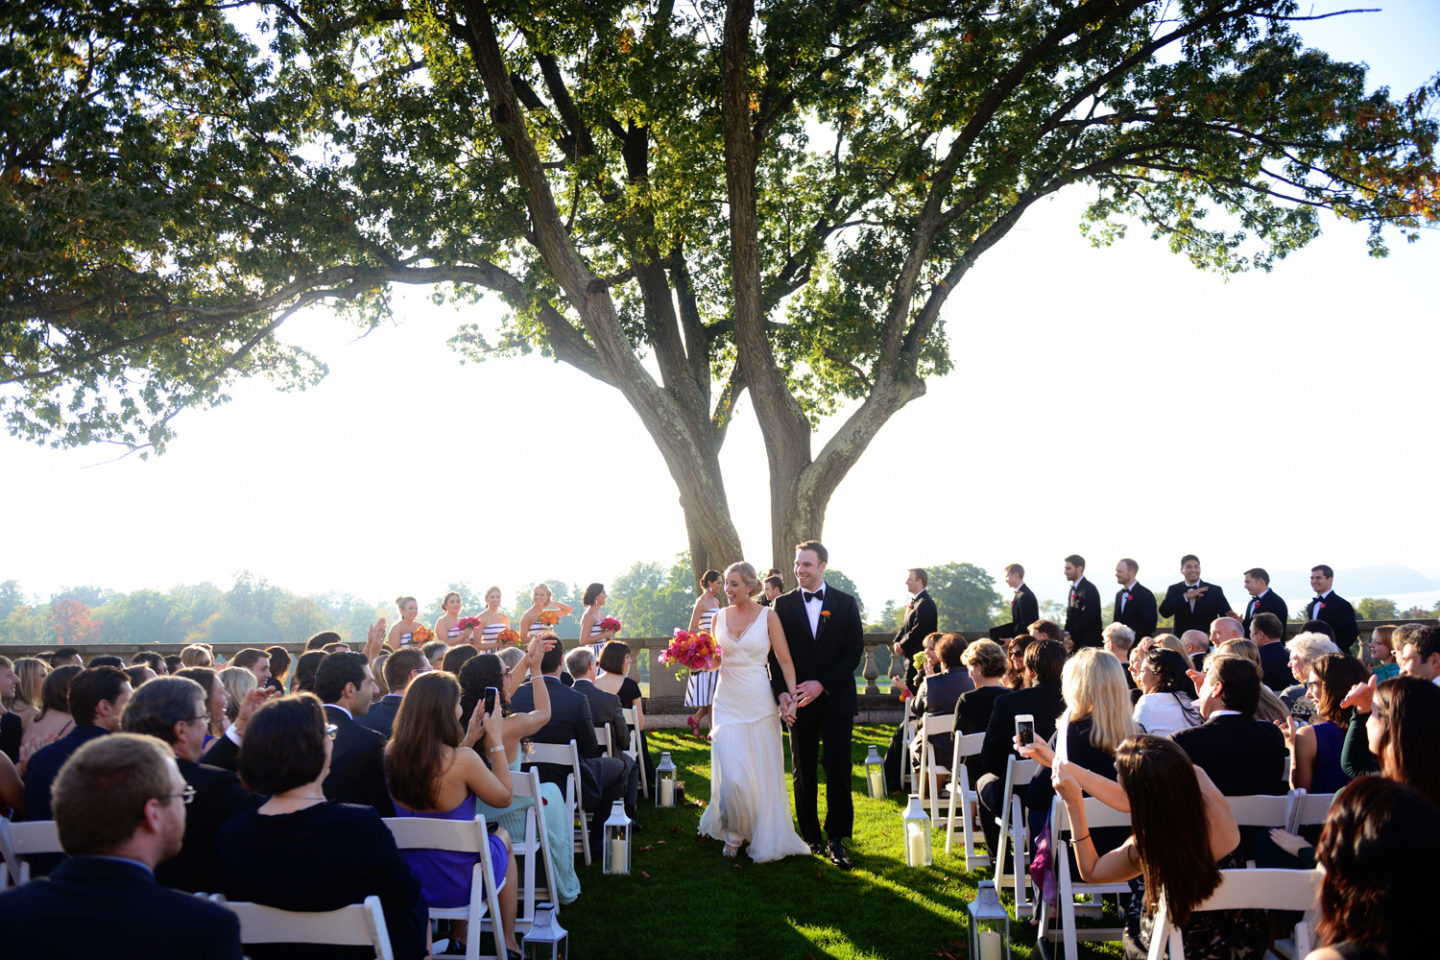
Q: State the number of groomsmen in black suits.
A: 7